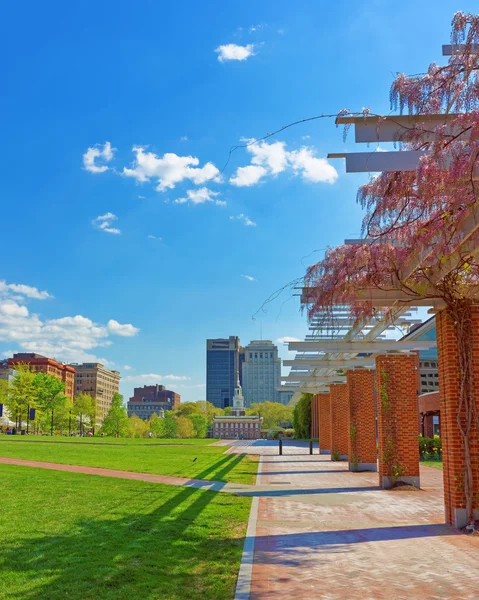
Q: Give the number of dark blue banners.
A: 2